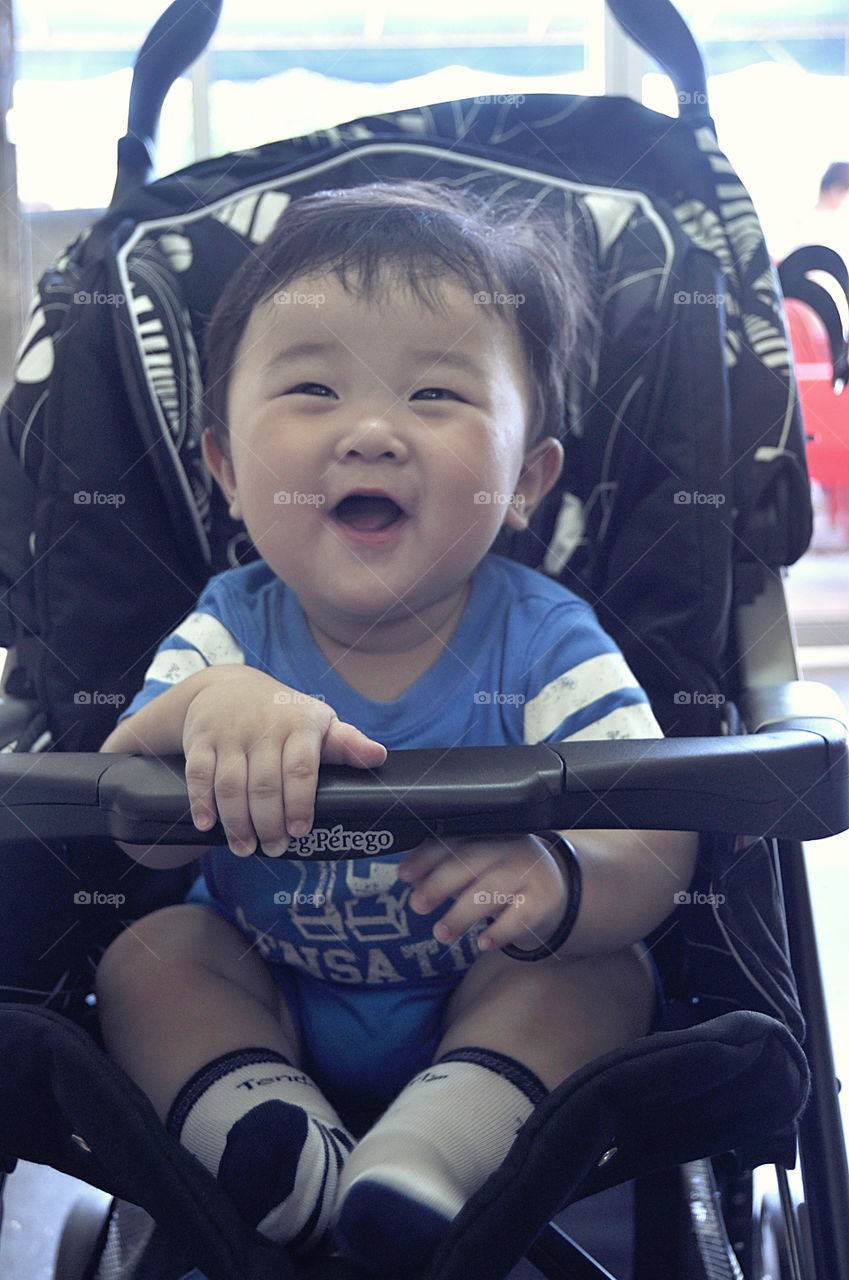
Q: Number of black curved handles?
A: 2